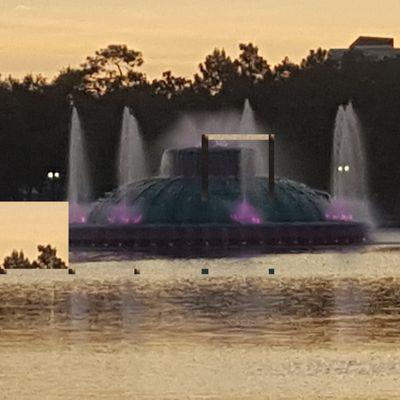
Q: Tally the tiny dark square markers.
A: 5